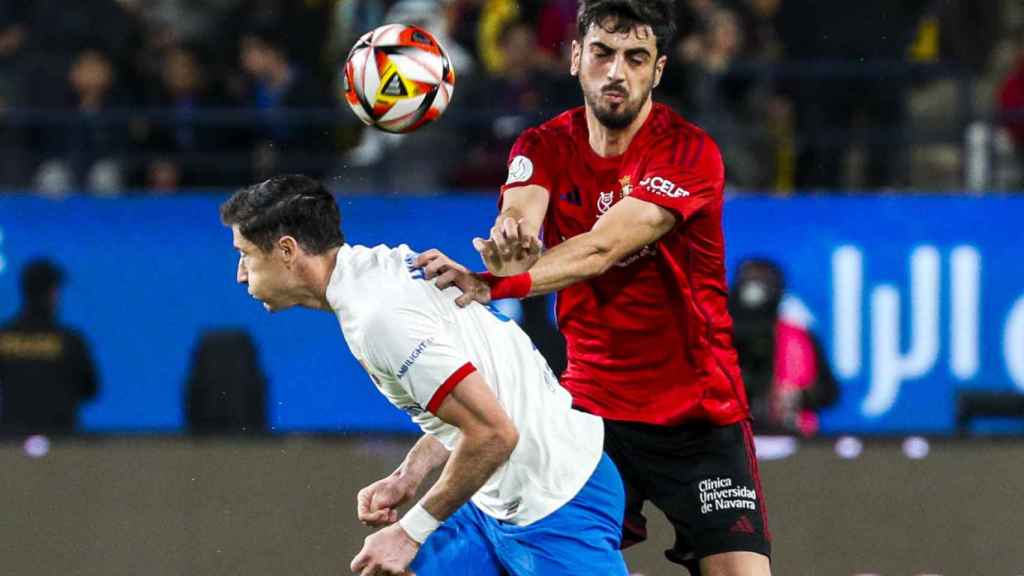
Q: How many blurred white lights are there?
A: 4